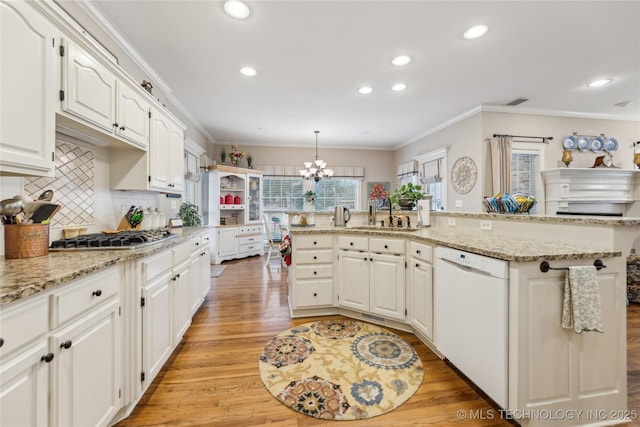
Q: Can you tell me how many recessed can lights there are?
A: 7